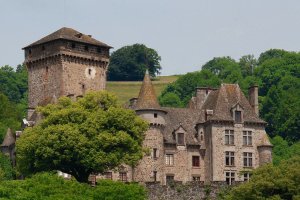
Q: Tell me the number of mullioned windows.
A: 6